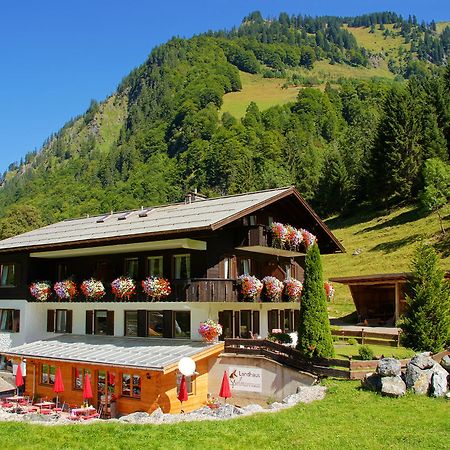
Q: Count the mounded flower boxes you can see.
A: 13